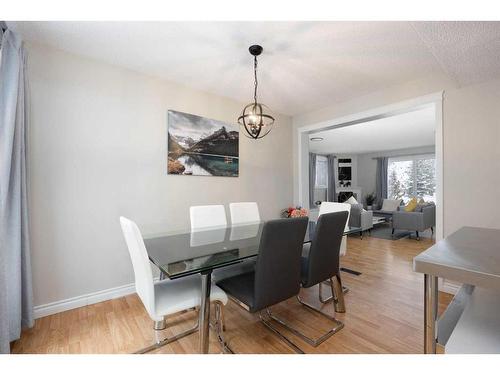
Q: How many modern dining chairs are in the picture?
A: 6